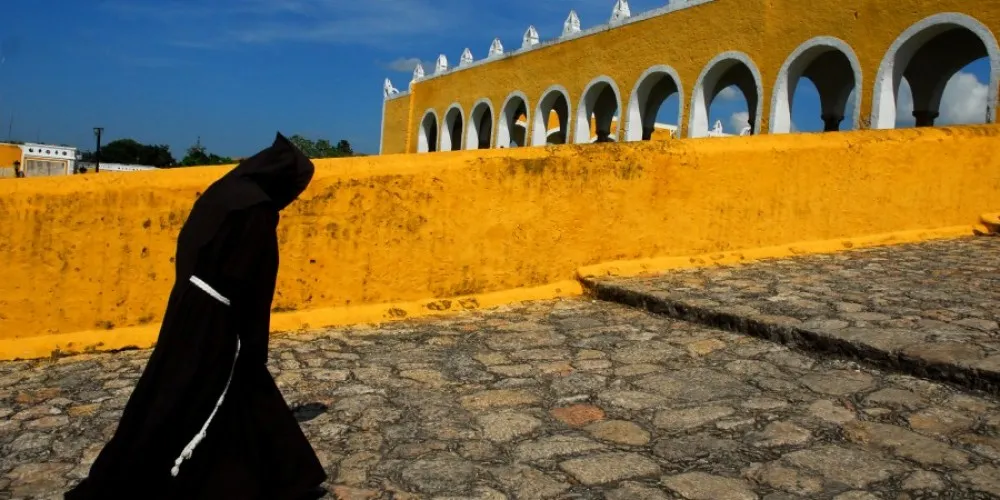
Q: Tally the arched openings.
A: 10